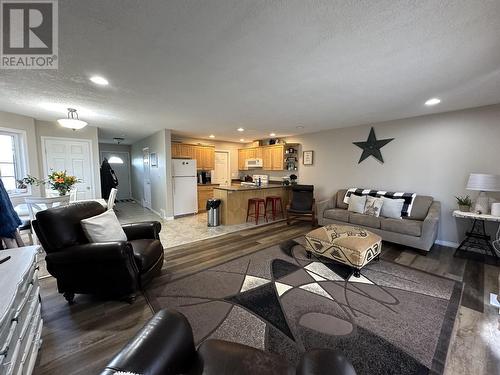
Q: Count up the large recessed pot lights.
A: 2